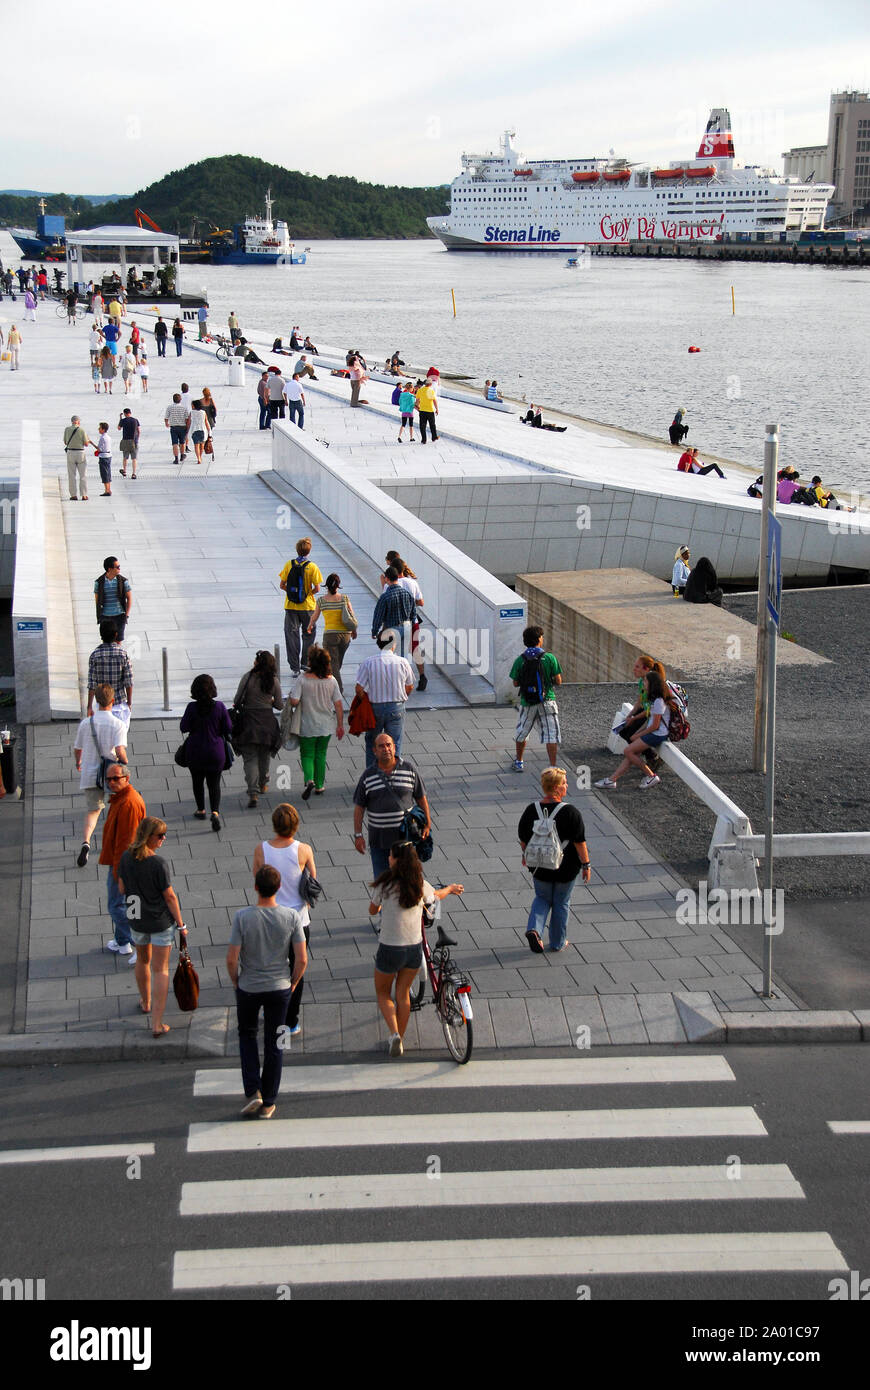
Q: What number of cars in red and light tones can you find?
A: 0